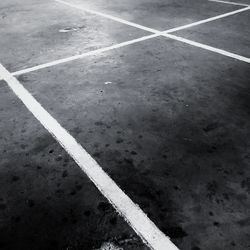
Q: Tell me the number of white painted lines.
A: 4